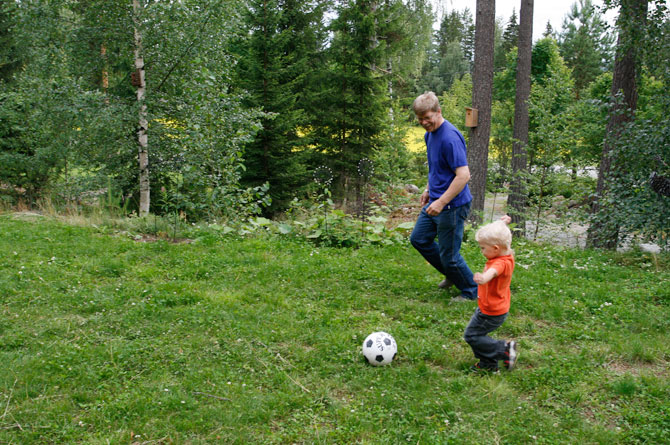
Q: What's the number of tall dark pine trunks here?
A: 3